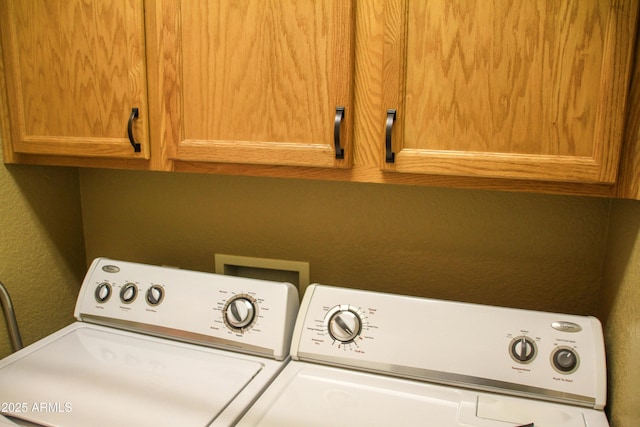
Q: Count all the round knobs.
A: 7